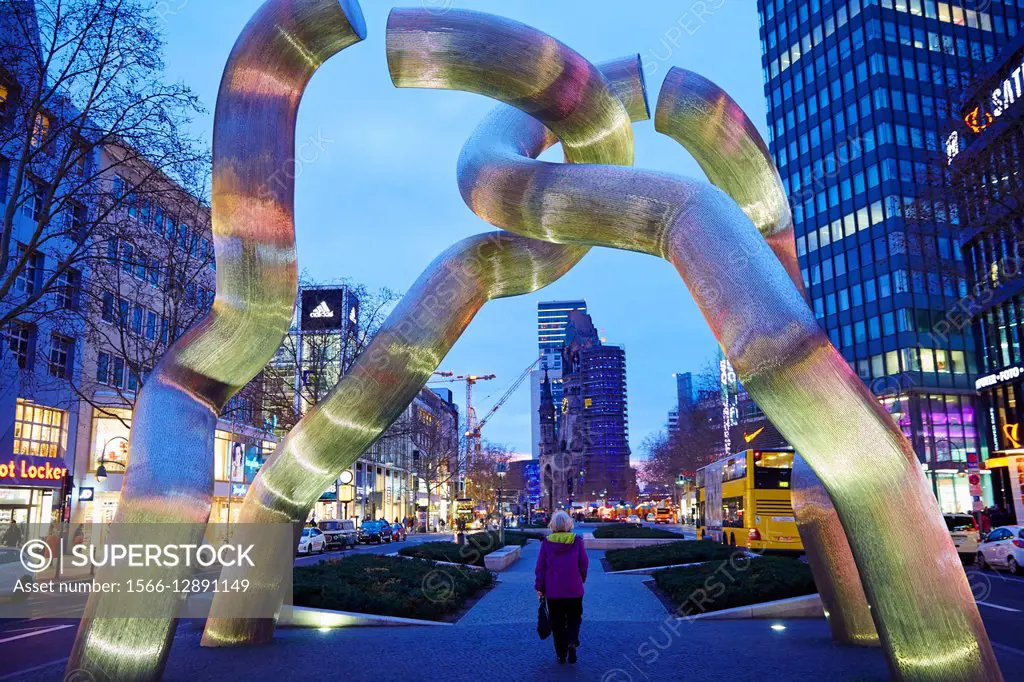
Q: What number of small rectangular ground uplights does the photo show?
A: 2